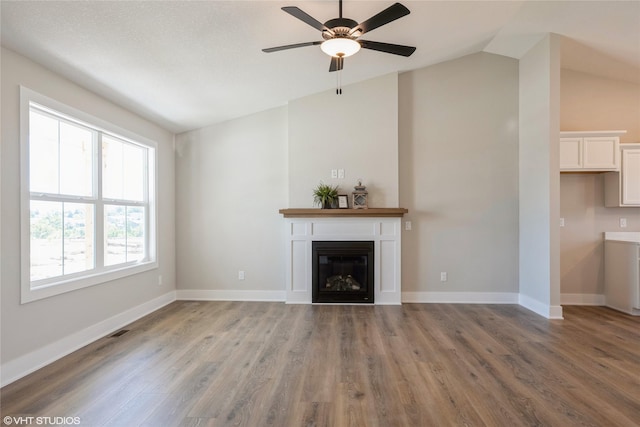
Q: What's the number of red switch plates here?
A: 0